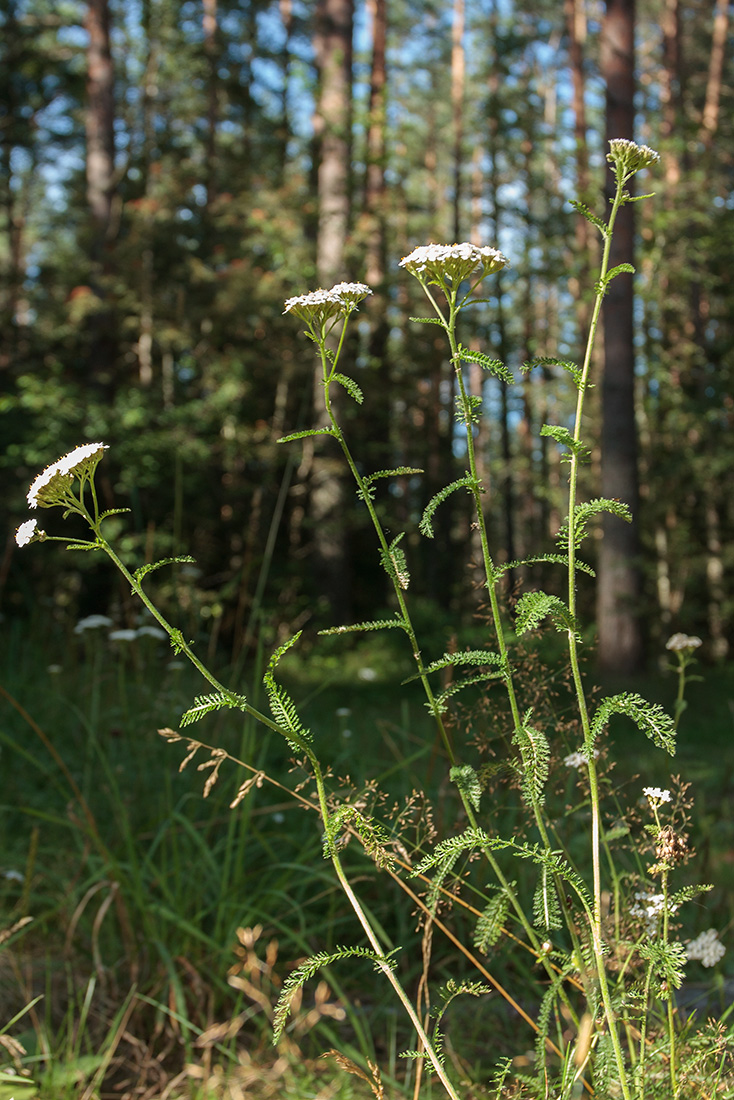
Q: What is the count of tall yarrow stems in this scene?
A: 4